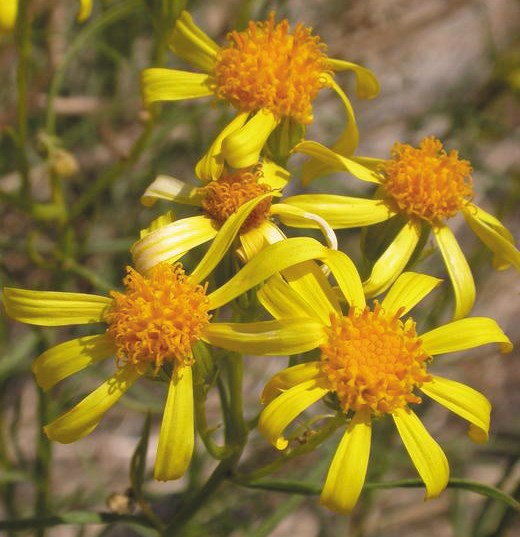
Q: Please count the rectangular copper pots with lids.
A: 0